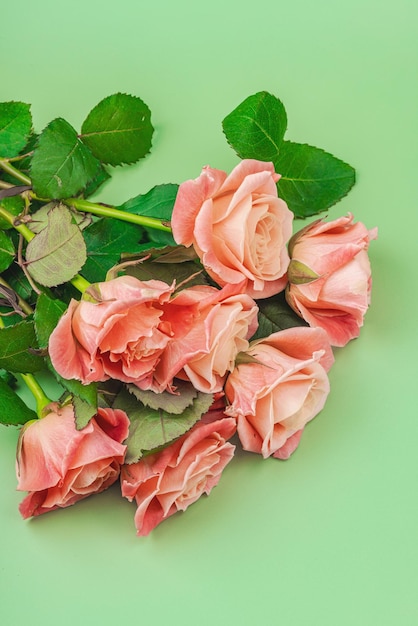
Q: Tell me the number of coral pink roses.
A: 7